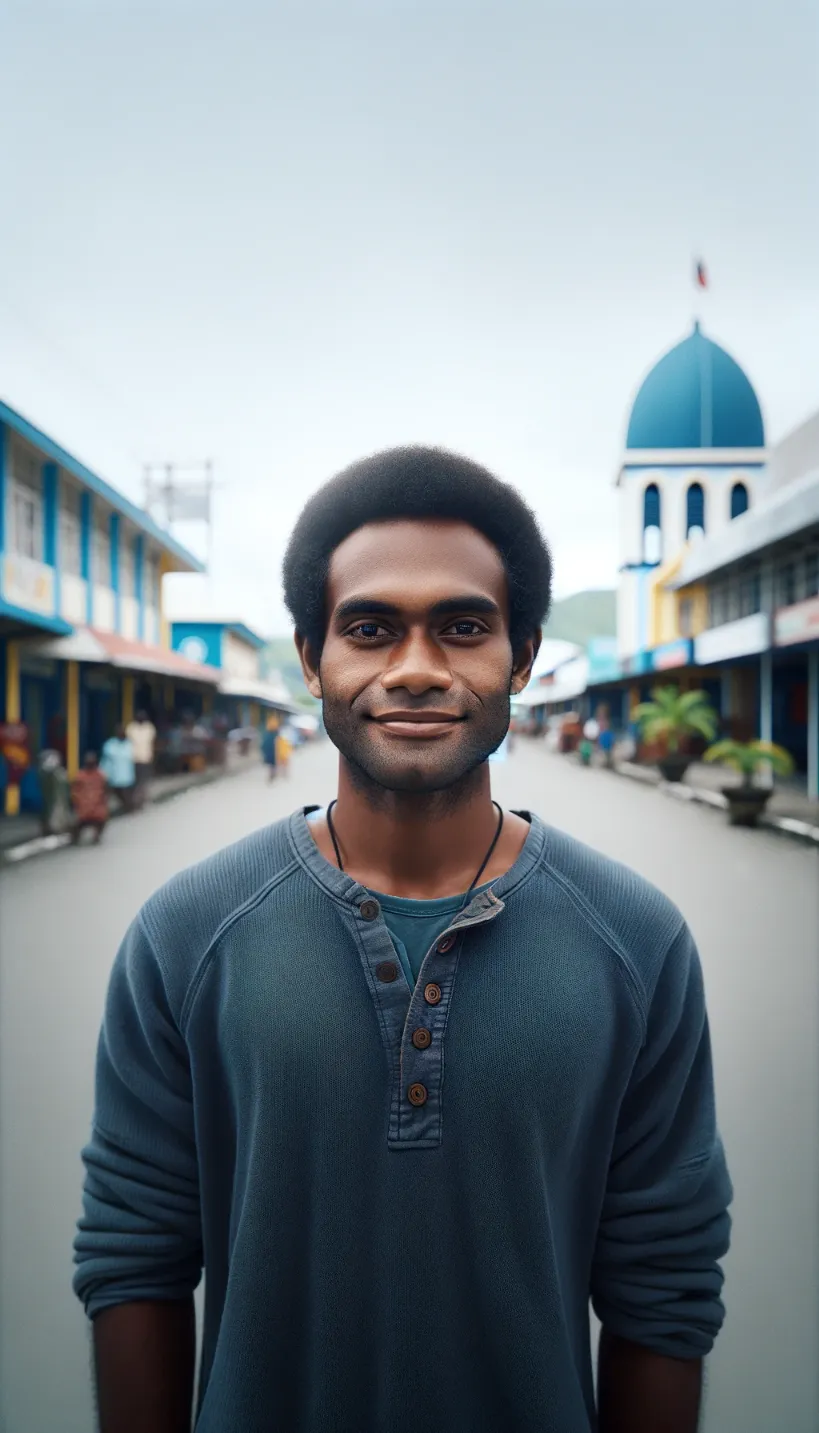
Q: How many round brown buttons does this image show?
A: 6